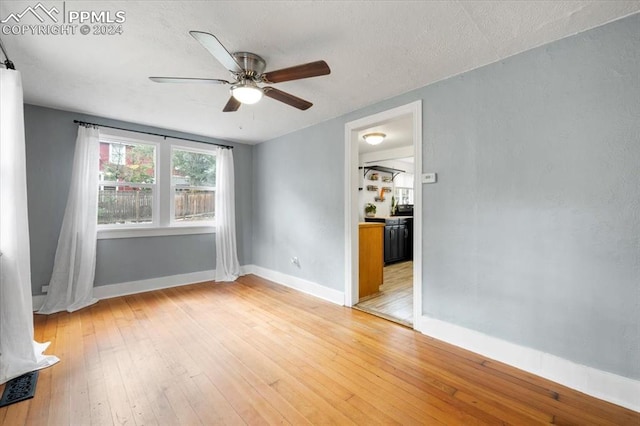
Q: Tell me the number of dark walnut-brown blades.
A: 3